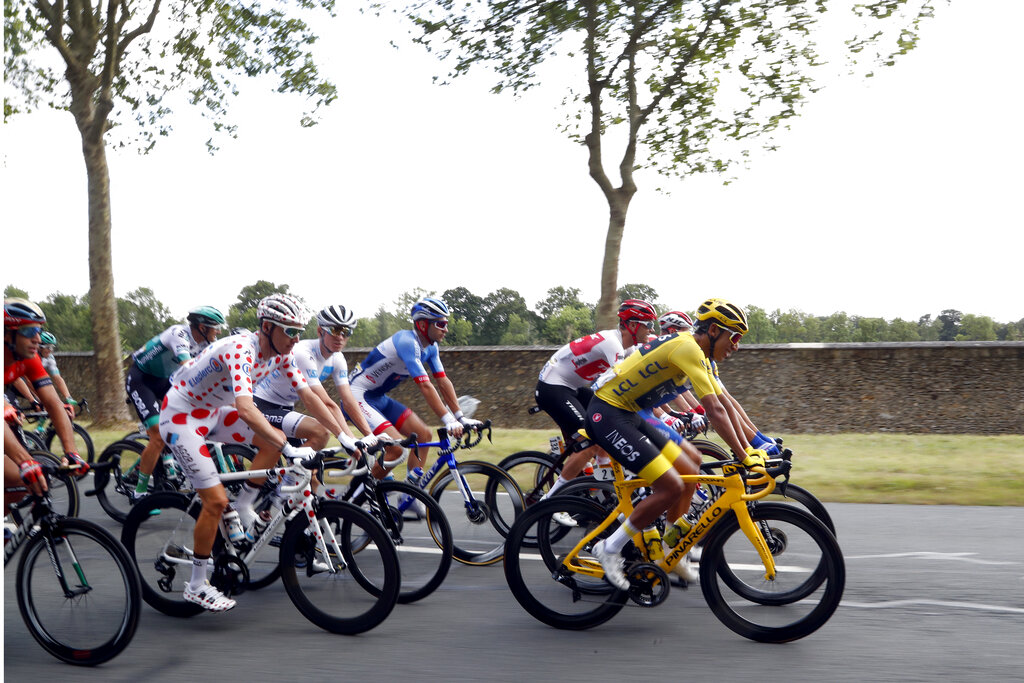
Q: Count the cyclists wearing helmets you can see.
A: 9